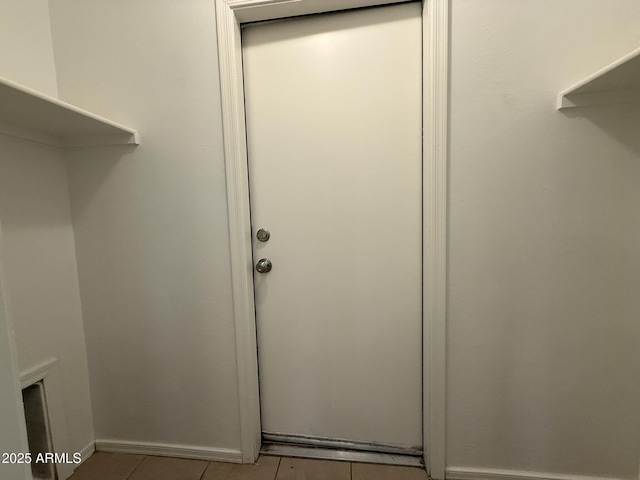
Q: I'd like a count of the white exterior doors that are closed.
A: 1